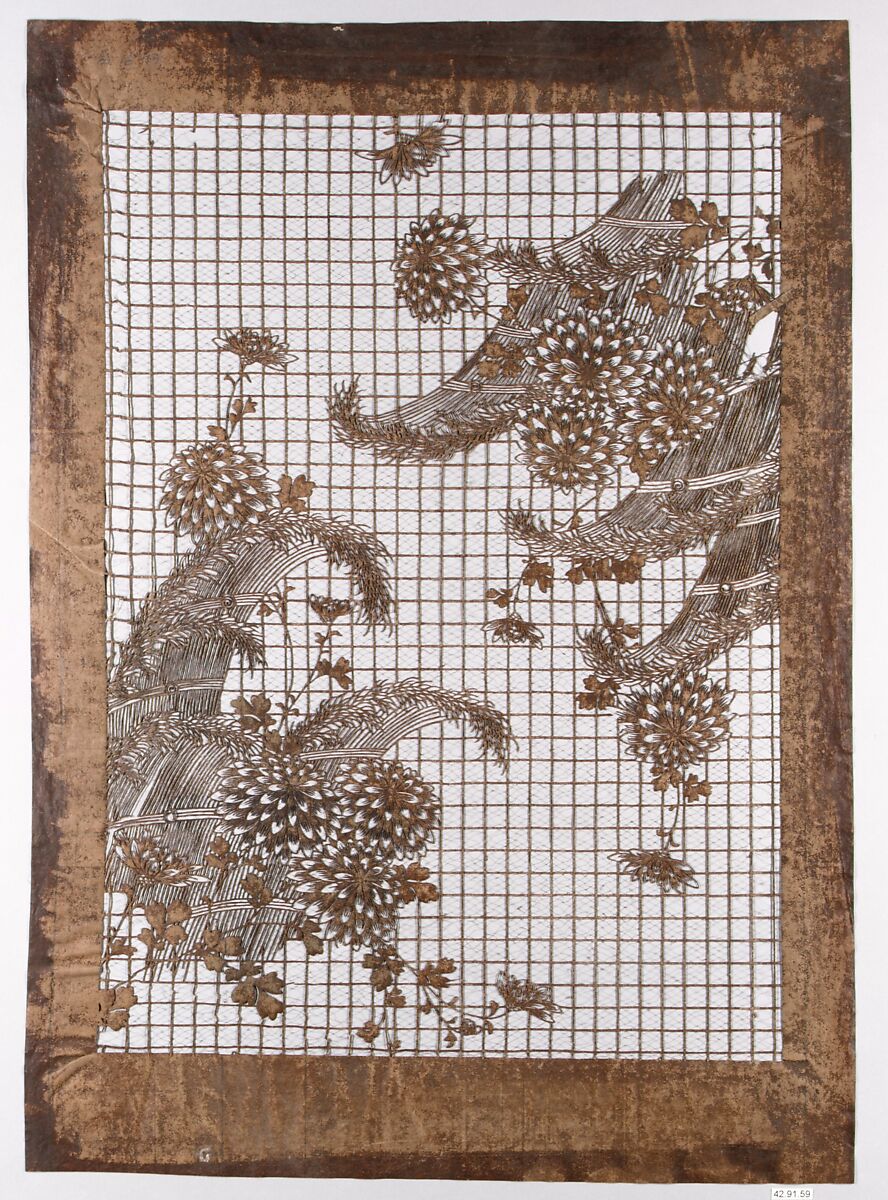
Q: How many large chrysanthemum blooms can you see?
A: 9